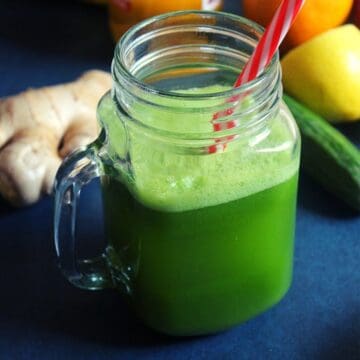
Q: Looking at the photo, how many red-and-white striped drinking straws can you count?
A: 1